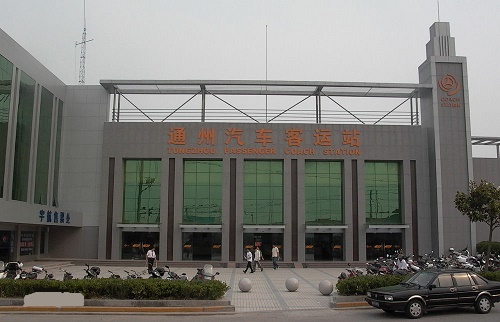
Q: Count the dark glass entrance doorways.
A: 5